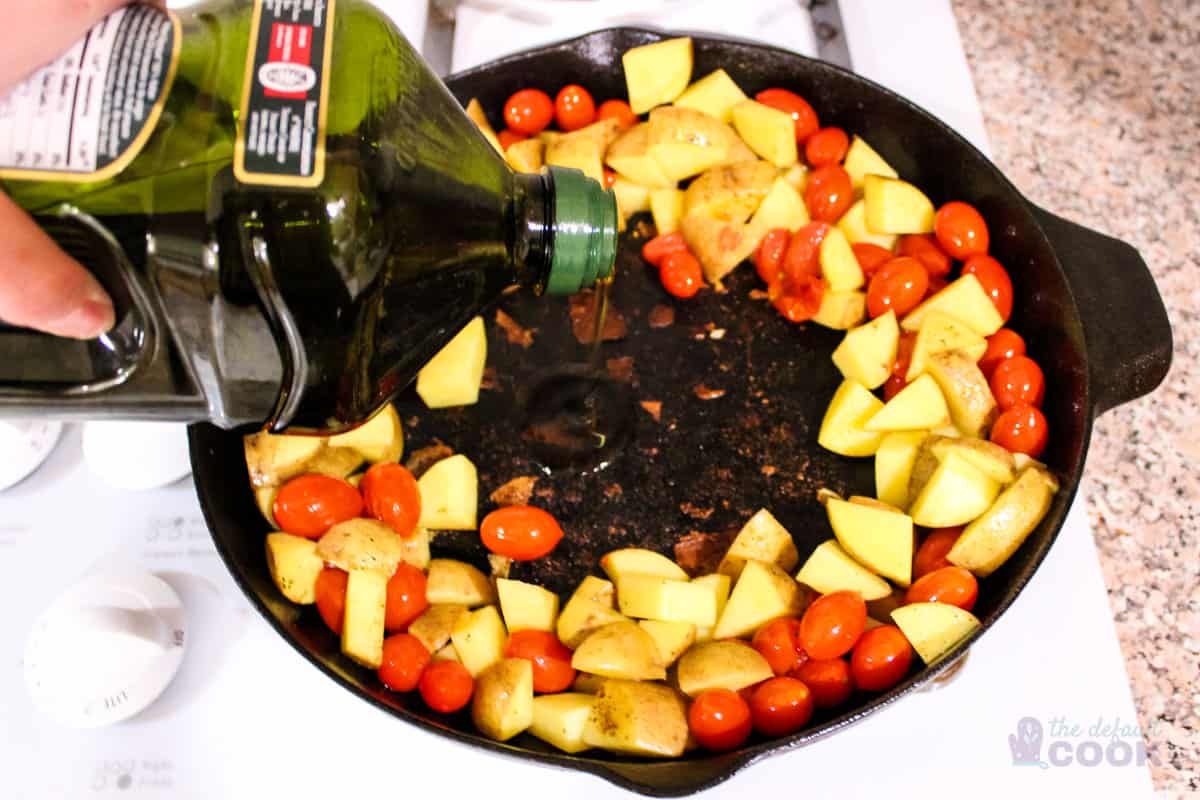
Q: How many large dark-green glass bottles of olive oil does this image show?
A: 1